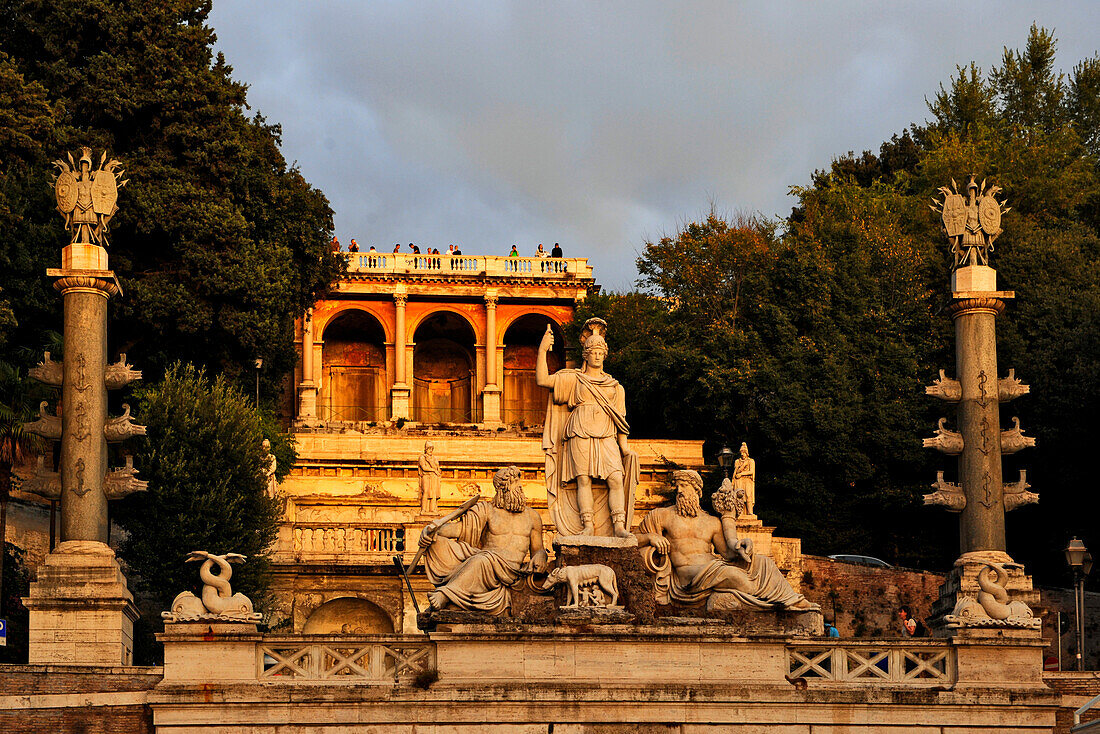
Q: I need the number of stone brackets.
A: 12